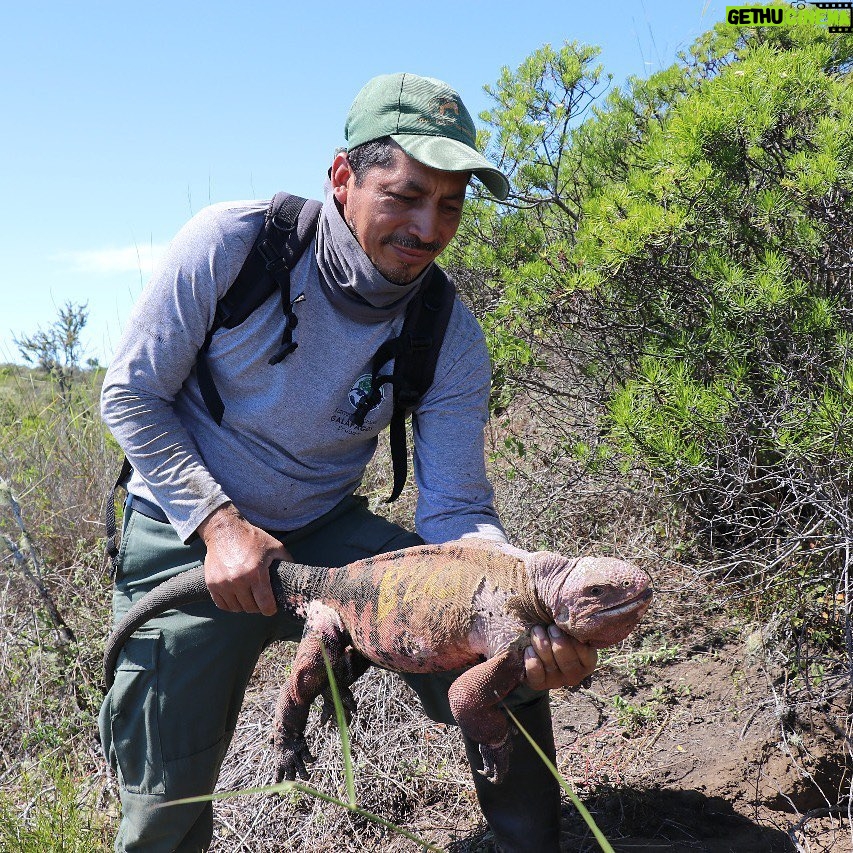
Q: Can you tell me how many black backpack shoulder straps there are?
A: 2